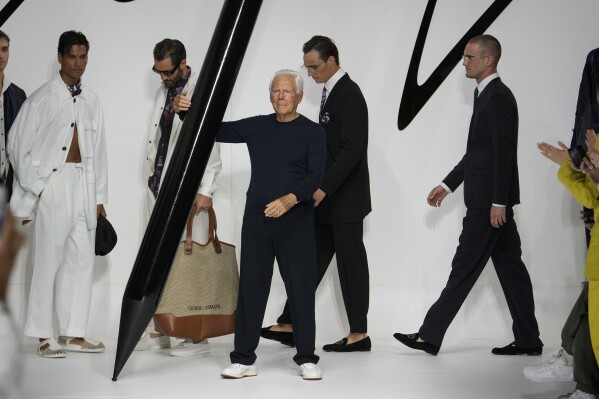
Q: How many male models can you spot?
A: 5